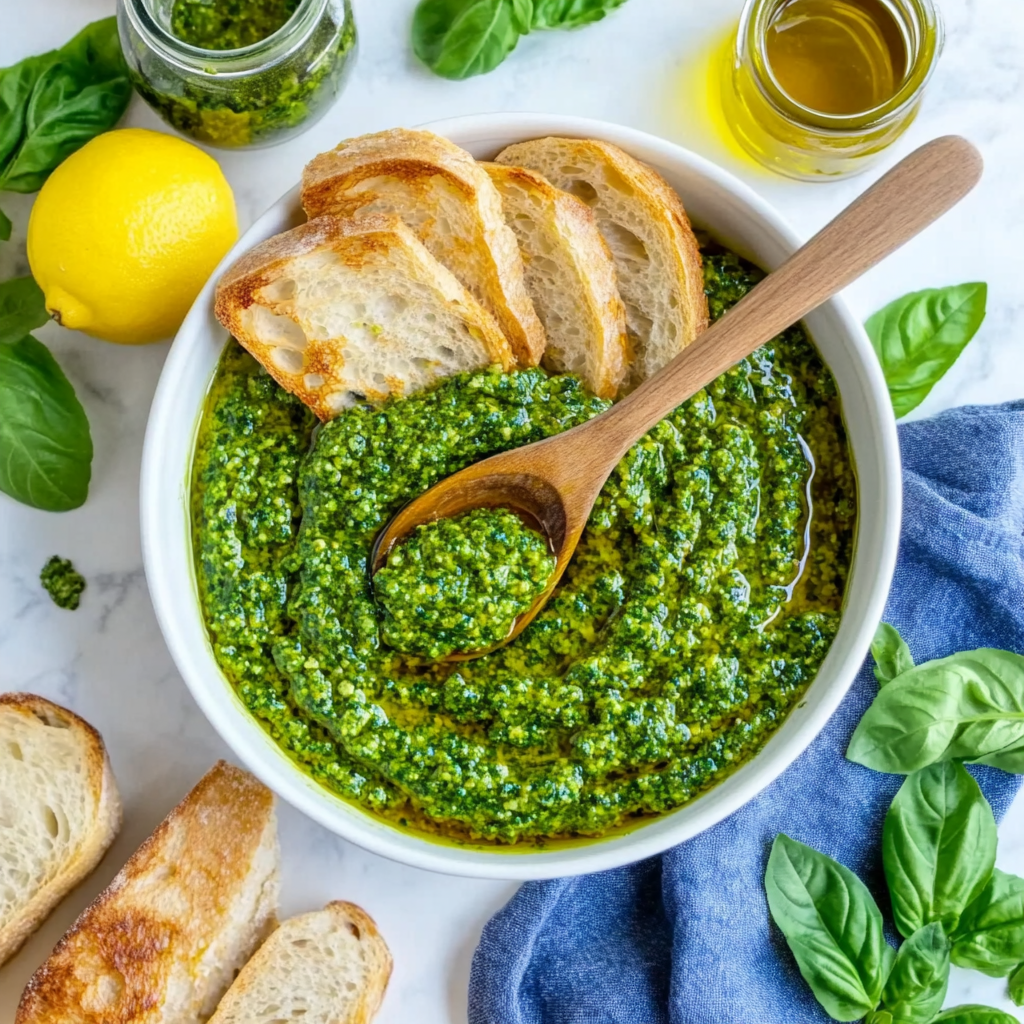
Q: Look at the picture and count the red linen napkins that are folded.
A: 0